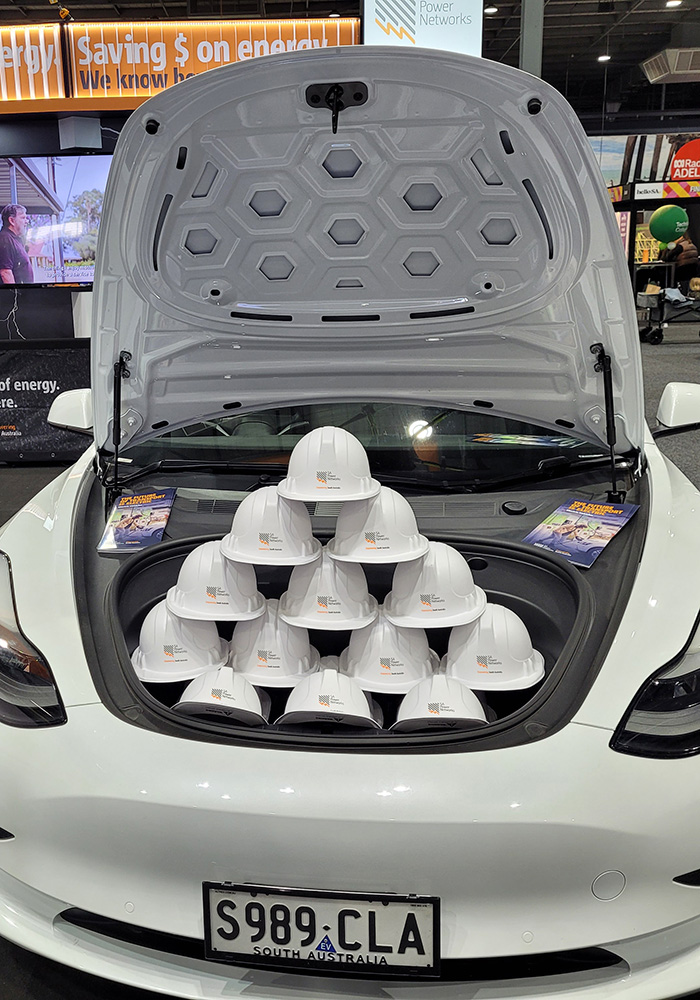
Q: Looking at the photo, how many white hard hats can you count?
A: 13